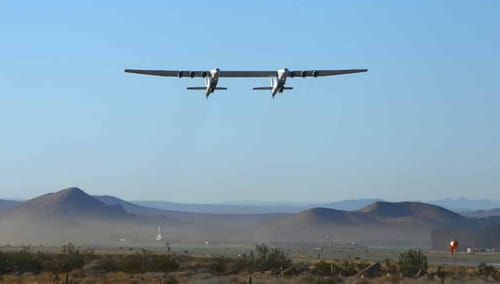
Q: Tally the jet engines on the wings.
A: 6